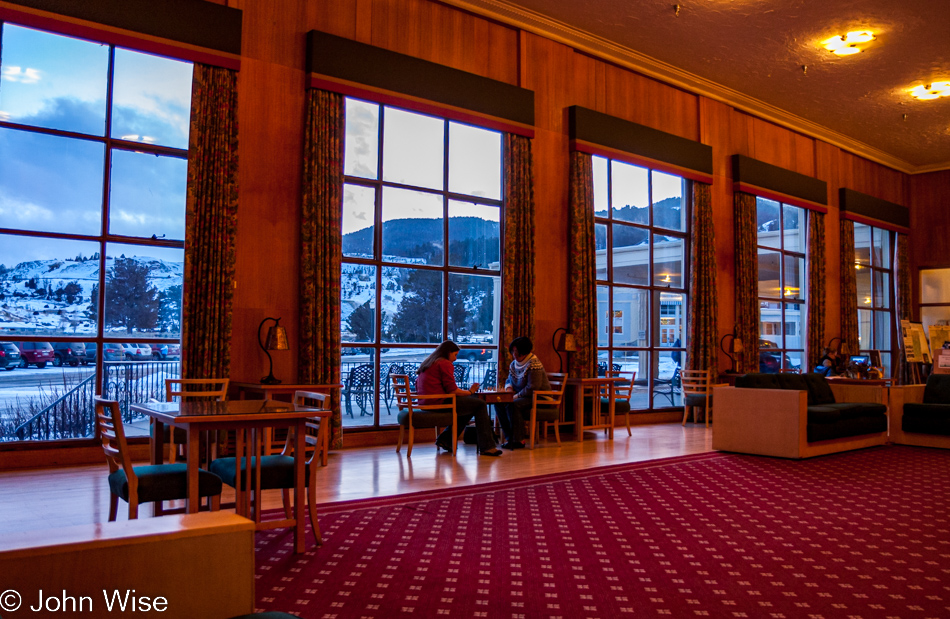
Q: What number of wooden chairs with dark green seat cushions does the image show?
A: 7